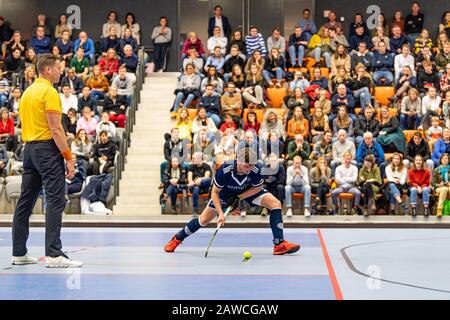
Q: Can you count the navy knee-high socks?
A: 2